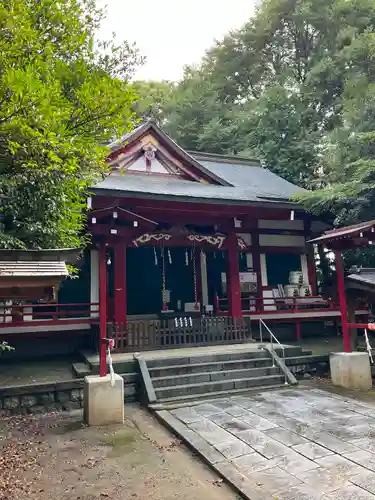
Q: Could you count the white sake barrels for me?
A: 3